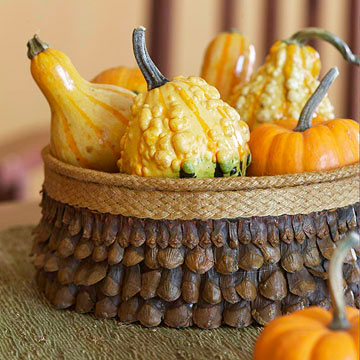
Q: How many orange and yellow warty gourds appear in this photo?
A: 2